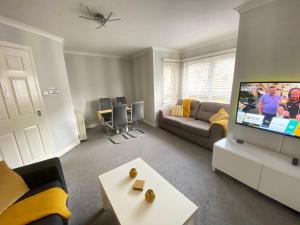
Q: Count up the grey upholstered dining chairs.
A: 4